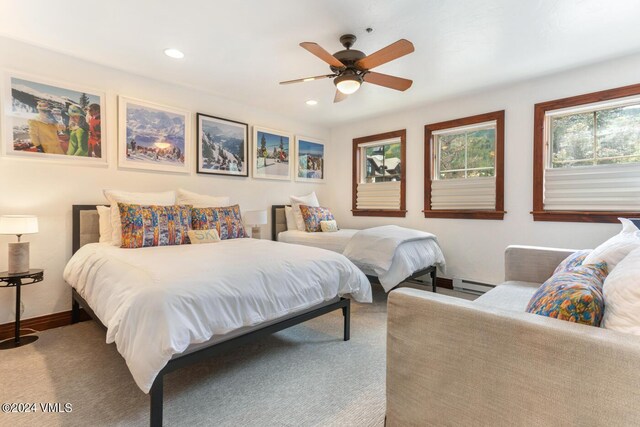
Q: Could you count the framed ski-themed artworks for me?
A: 5